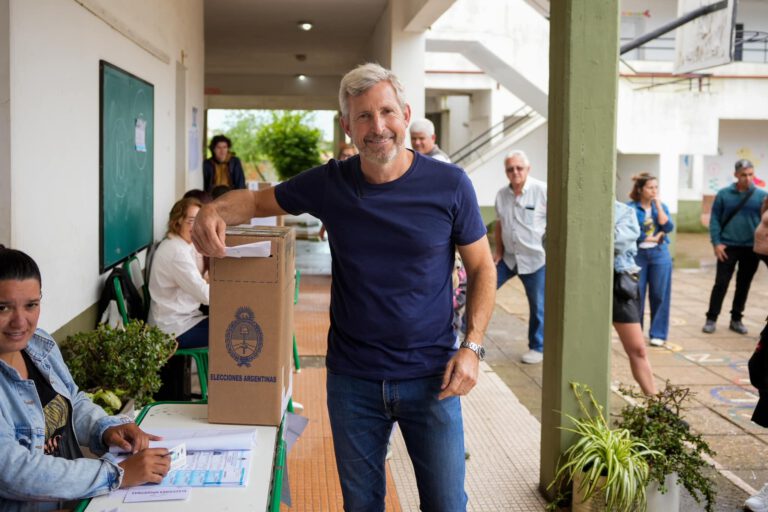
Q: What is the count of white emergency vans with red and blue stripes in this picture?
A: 0